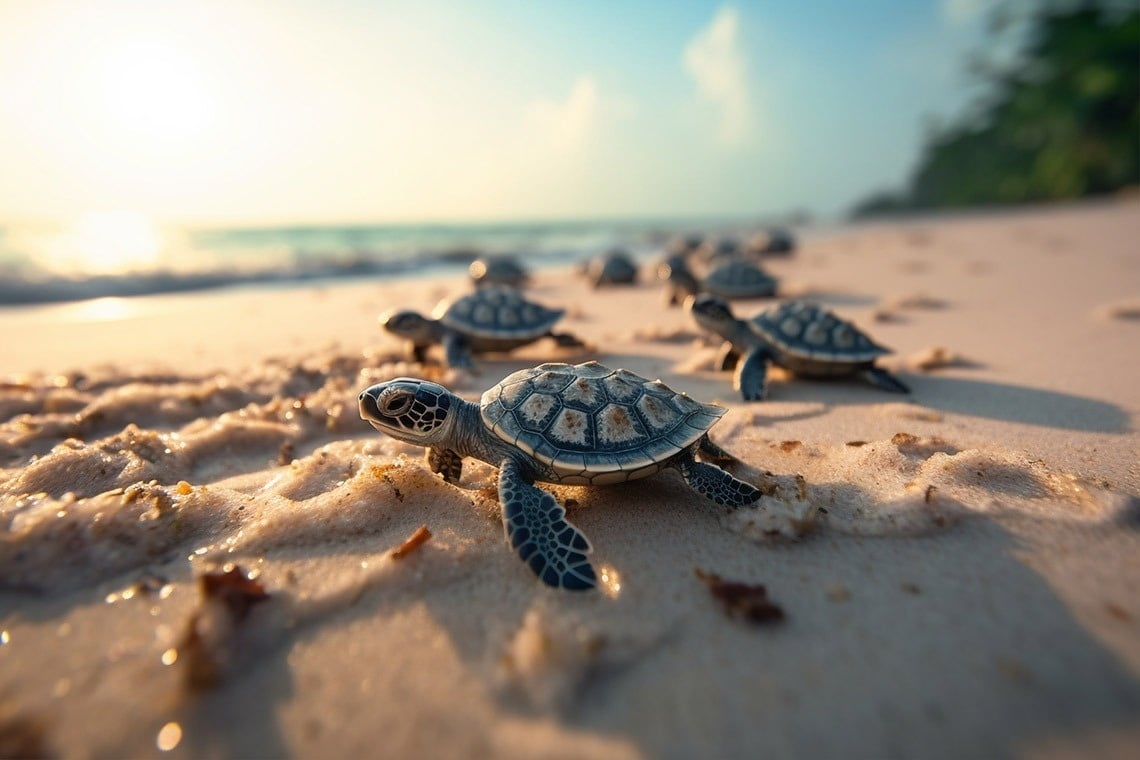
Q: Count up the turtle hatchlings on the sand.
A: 9